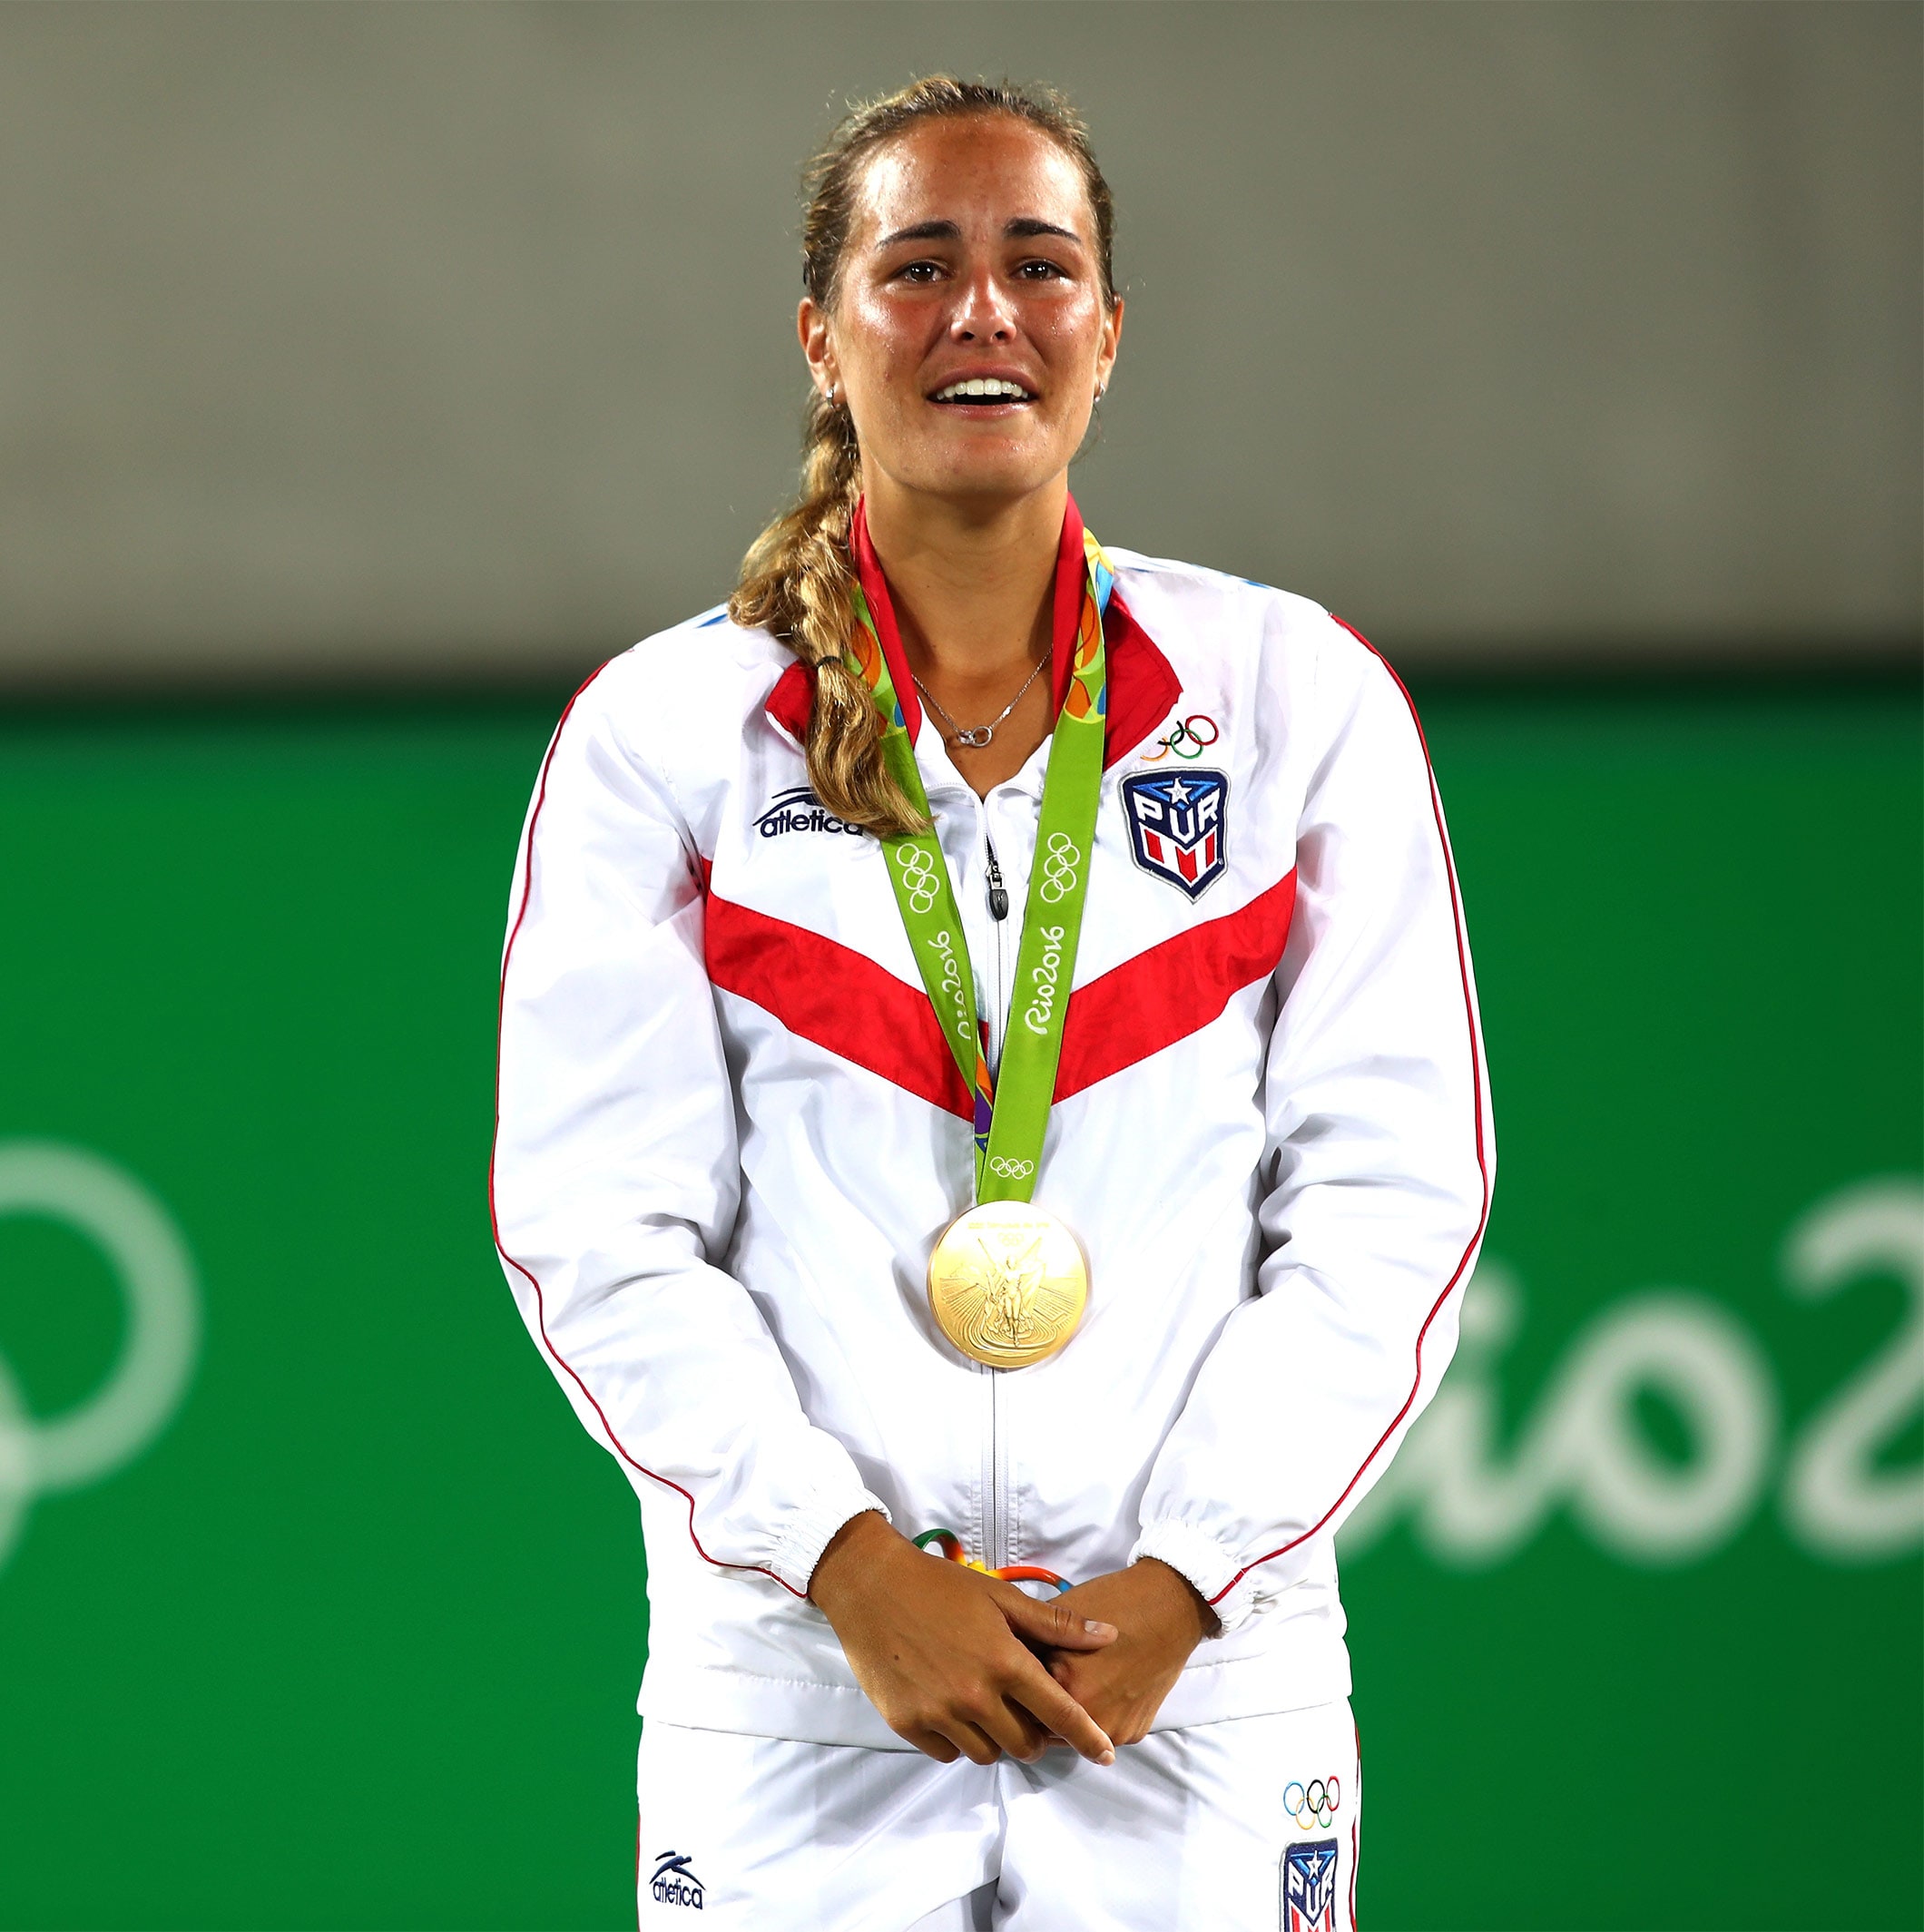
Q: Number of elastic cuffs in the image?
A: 2